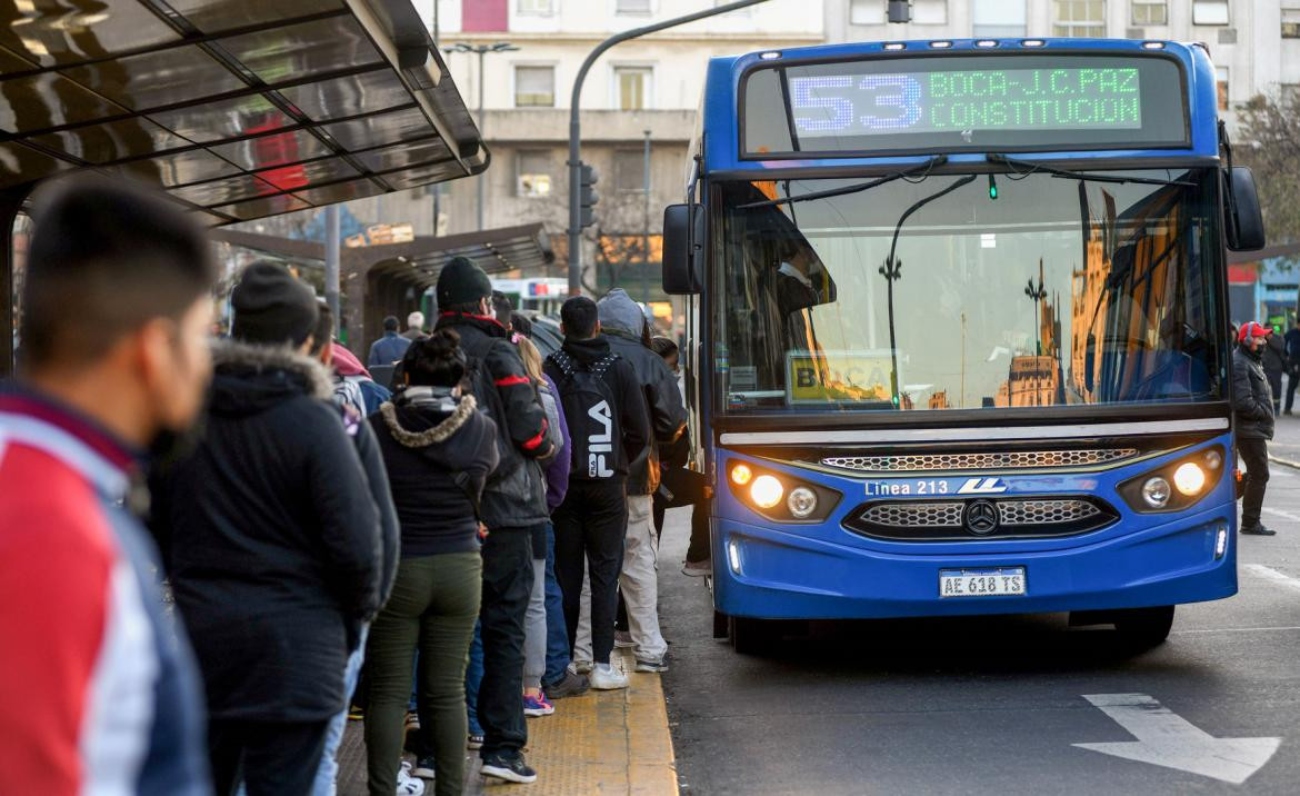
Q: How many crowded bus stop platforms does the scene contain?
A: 1